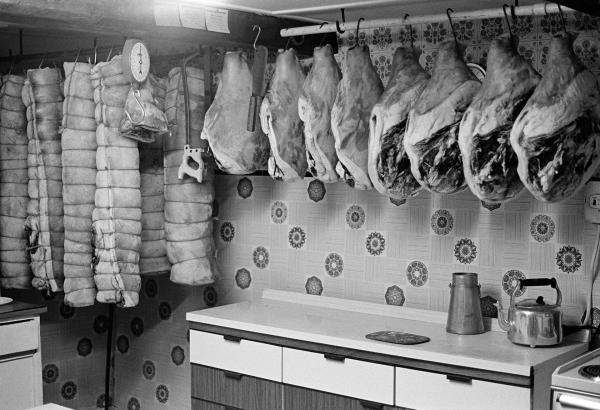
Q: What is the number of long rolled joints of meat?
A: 6